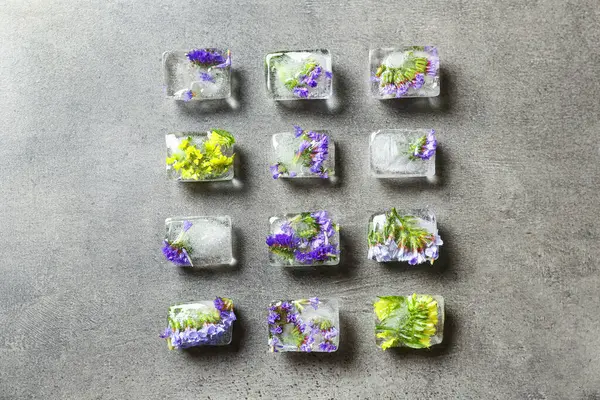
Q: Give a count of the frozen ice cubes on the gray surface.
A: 12